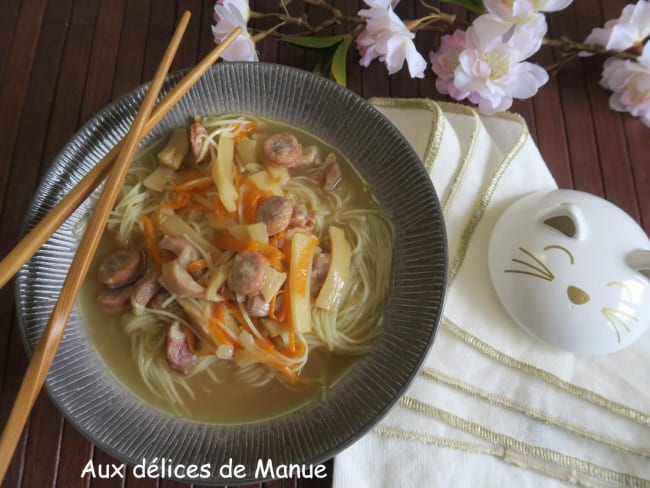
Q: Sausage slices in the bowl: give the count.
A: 5